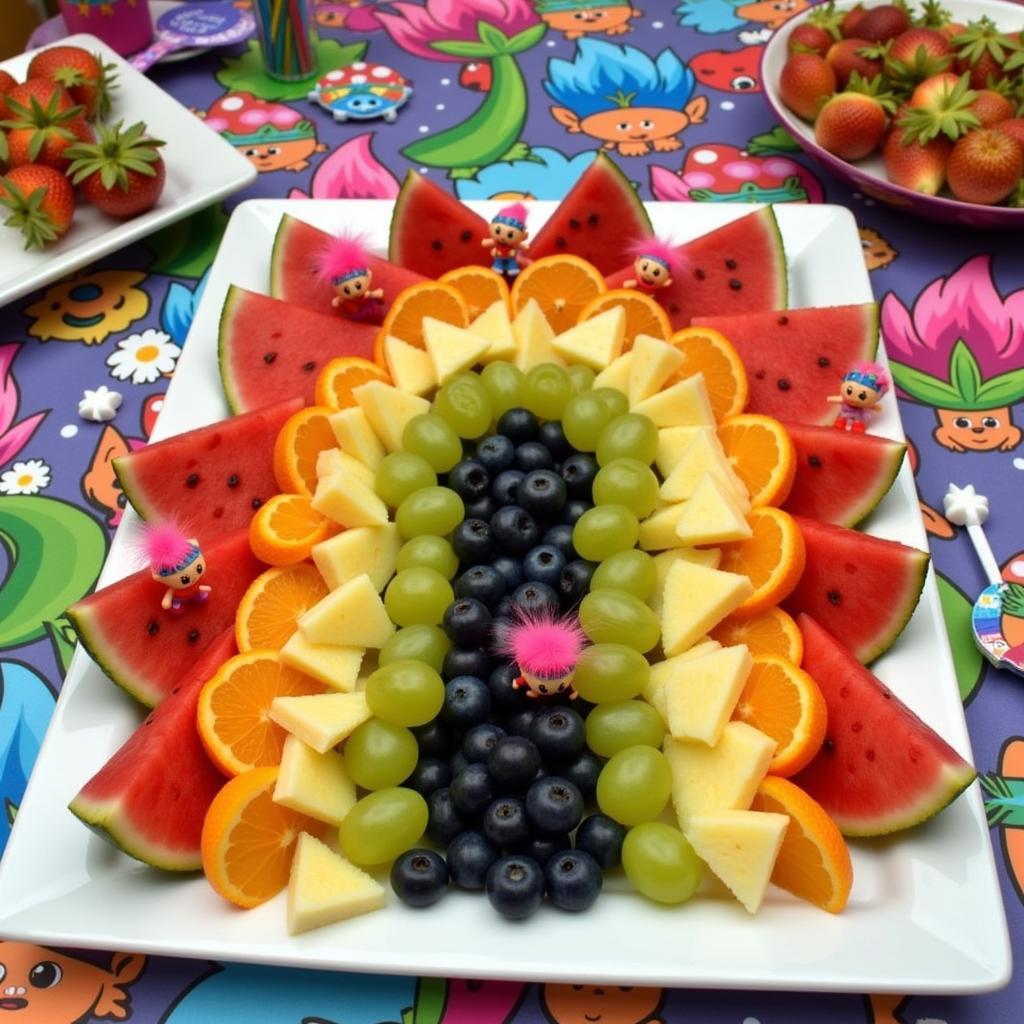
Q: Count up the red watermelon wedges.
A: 12